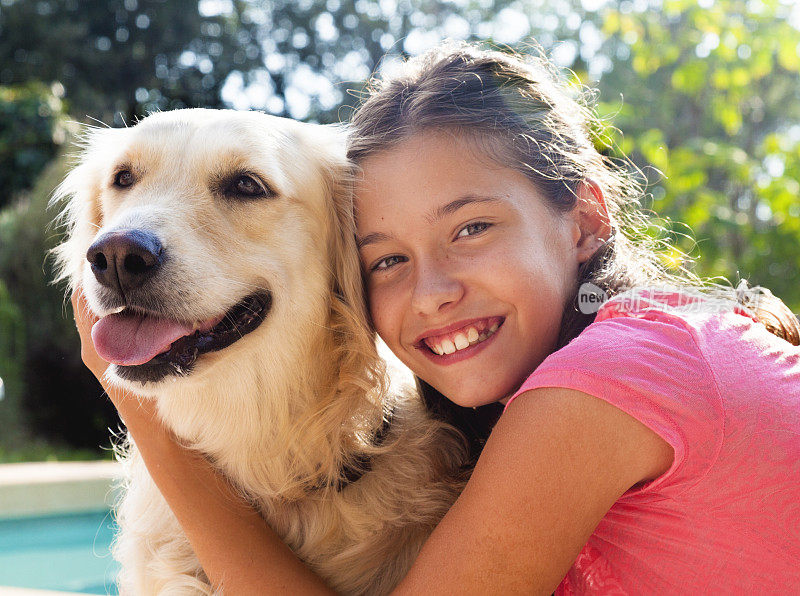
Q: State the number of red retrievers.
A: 0